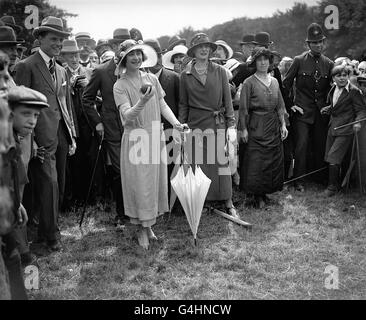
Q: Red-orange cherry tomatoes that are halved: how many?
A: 0